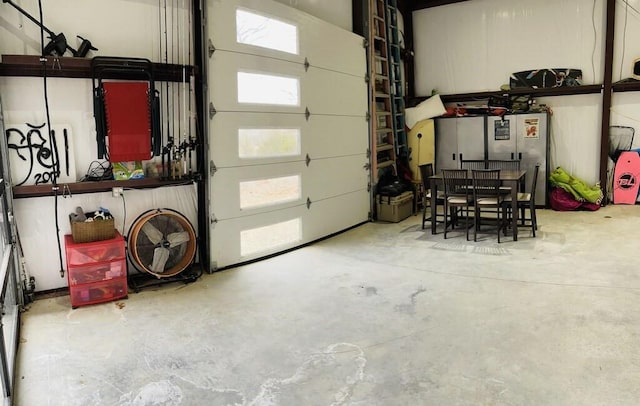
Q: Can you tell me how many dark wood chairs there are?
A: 6